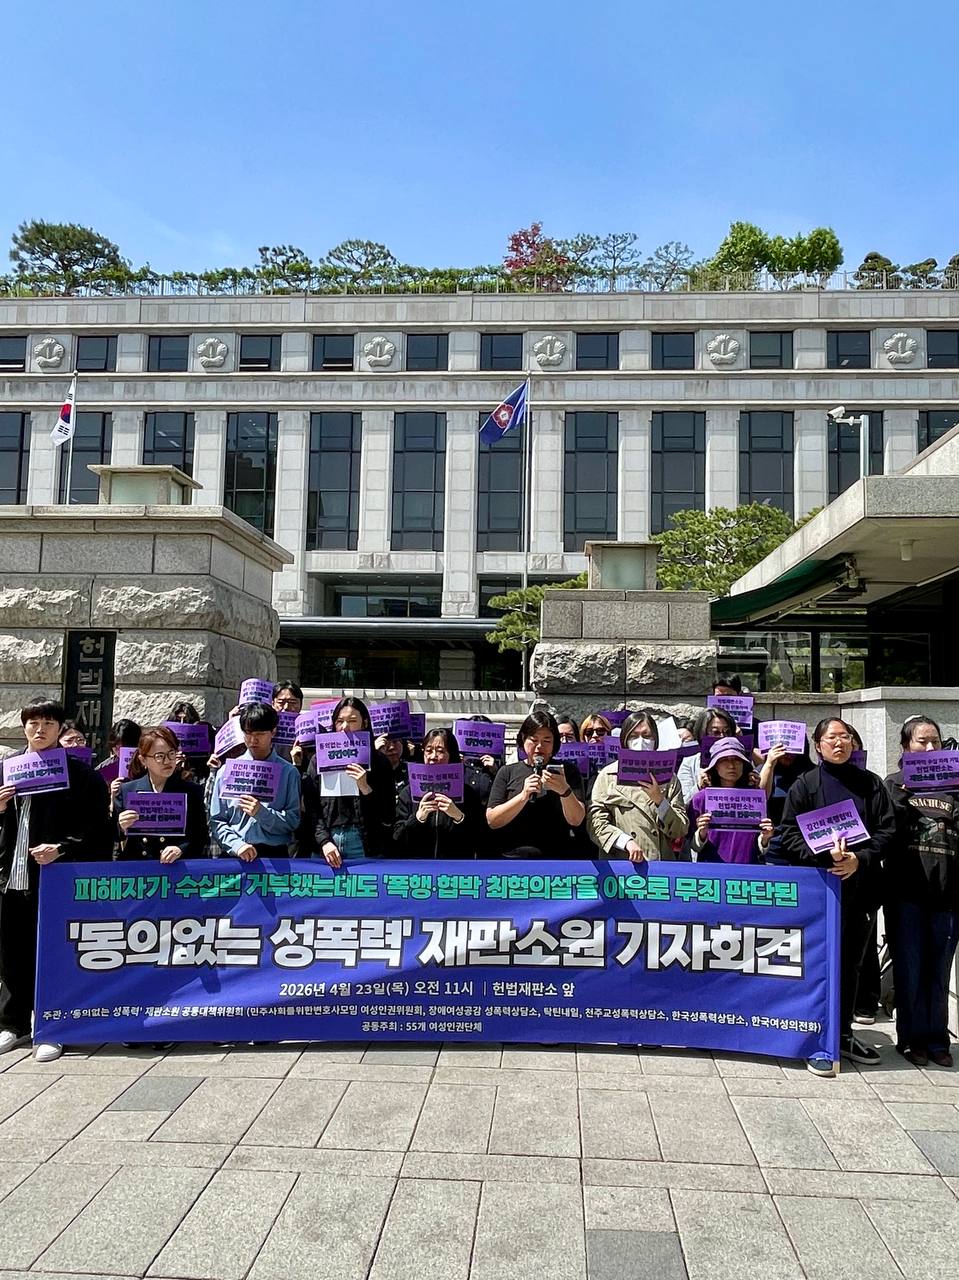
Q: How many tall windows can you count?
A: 12